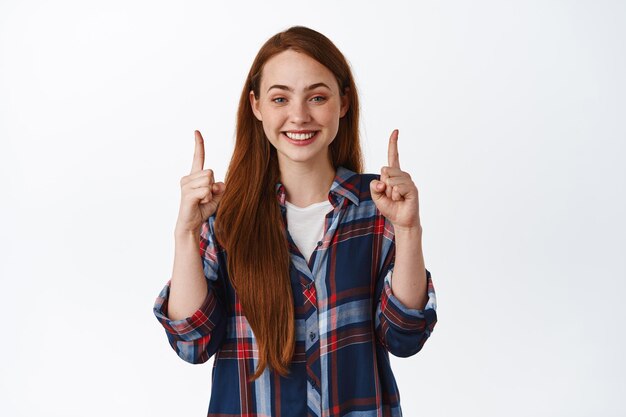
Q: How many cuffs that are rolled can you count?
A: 2